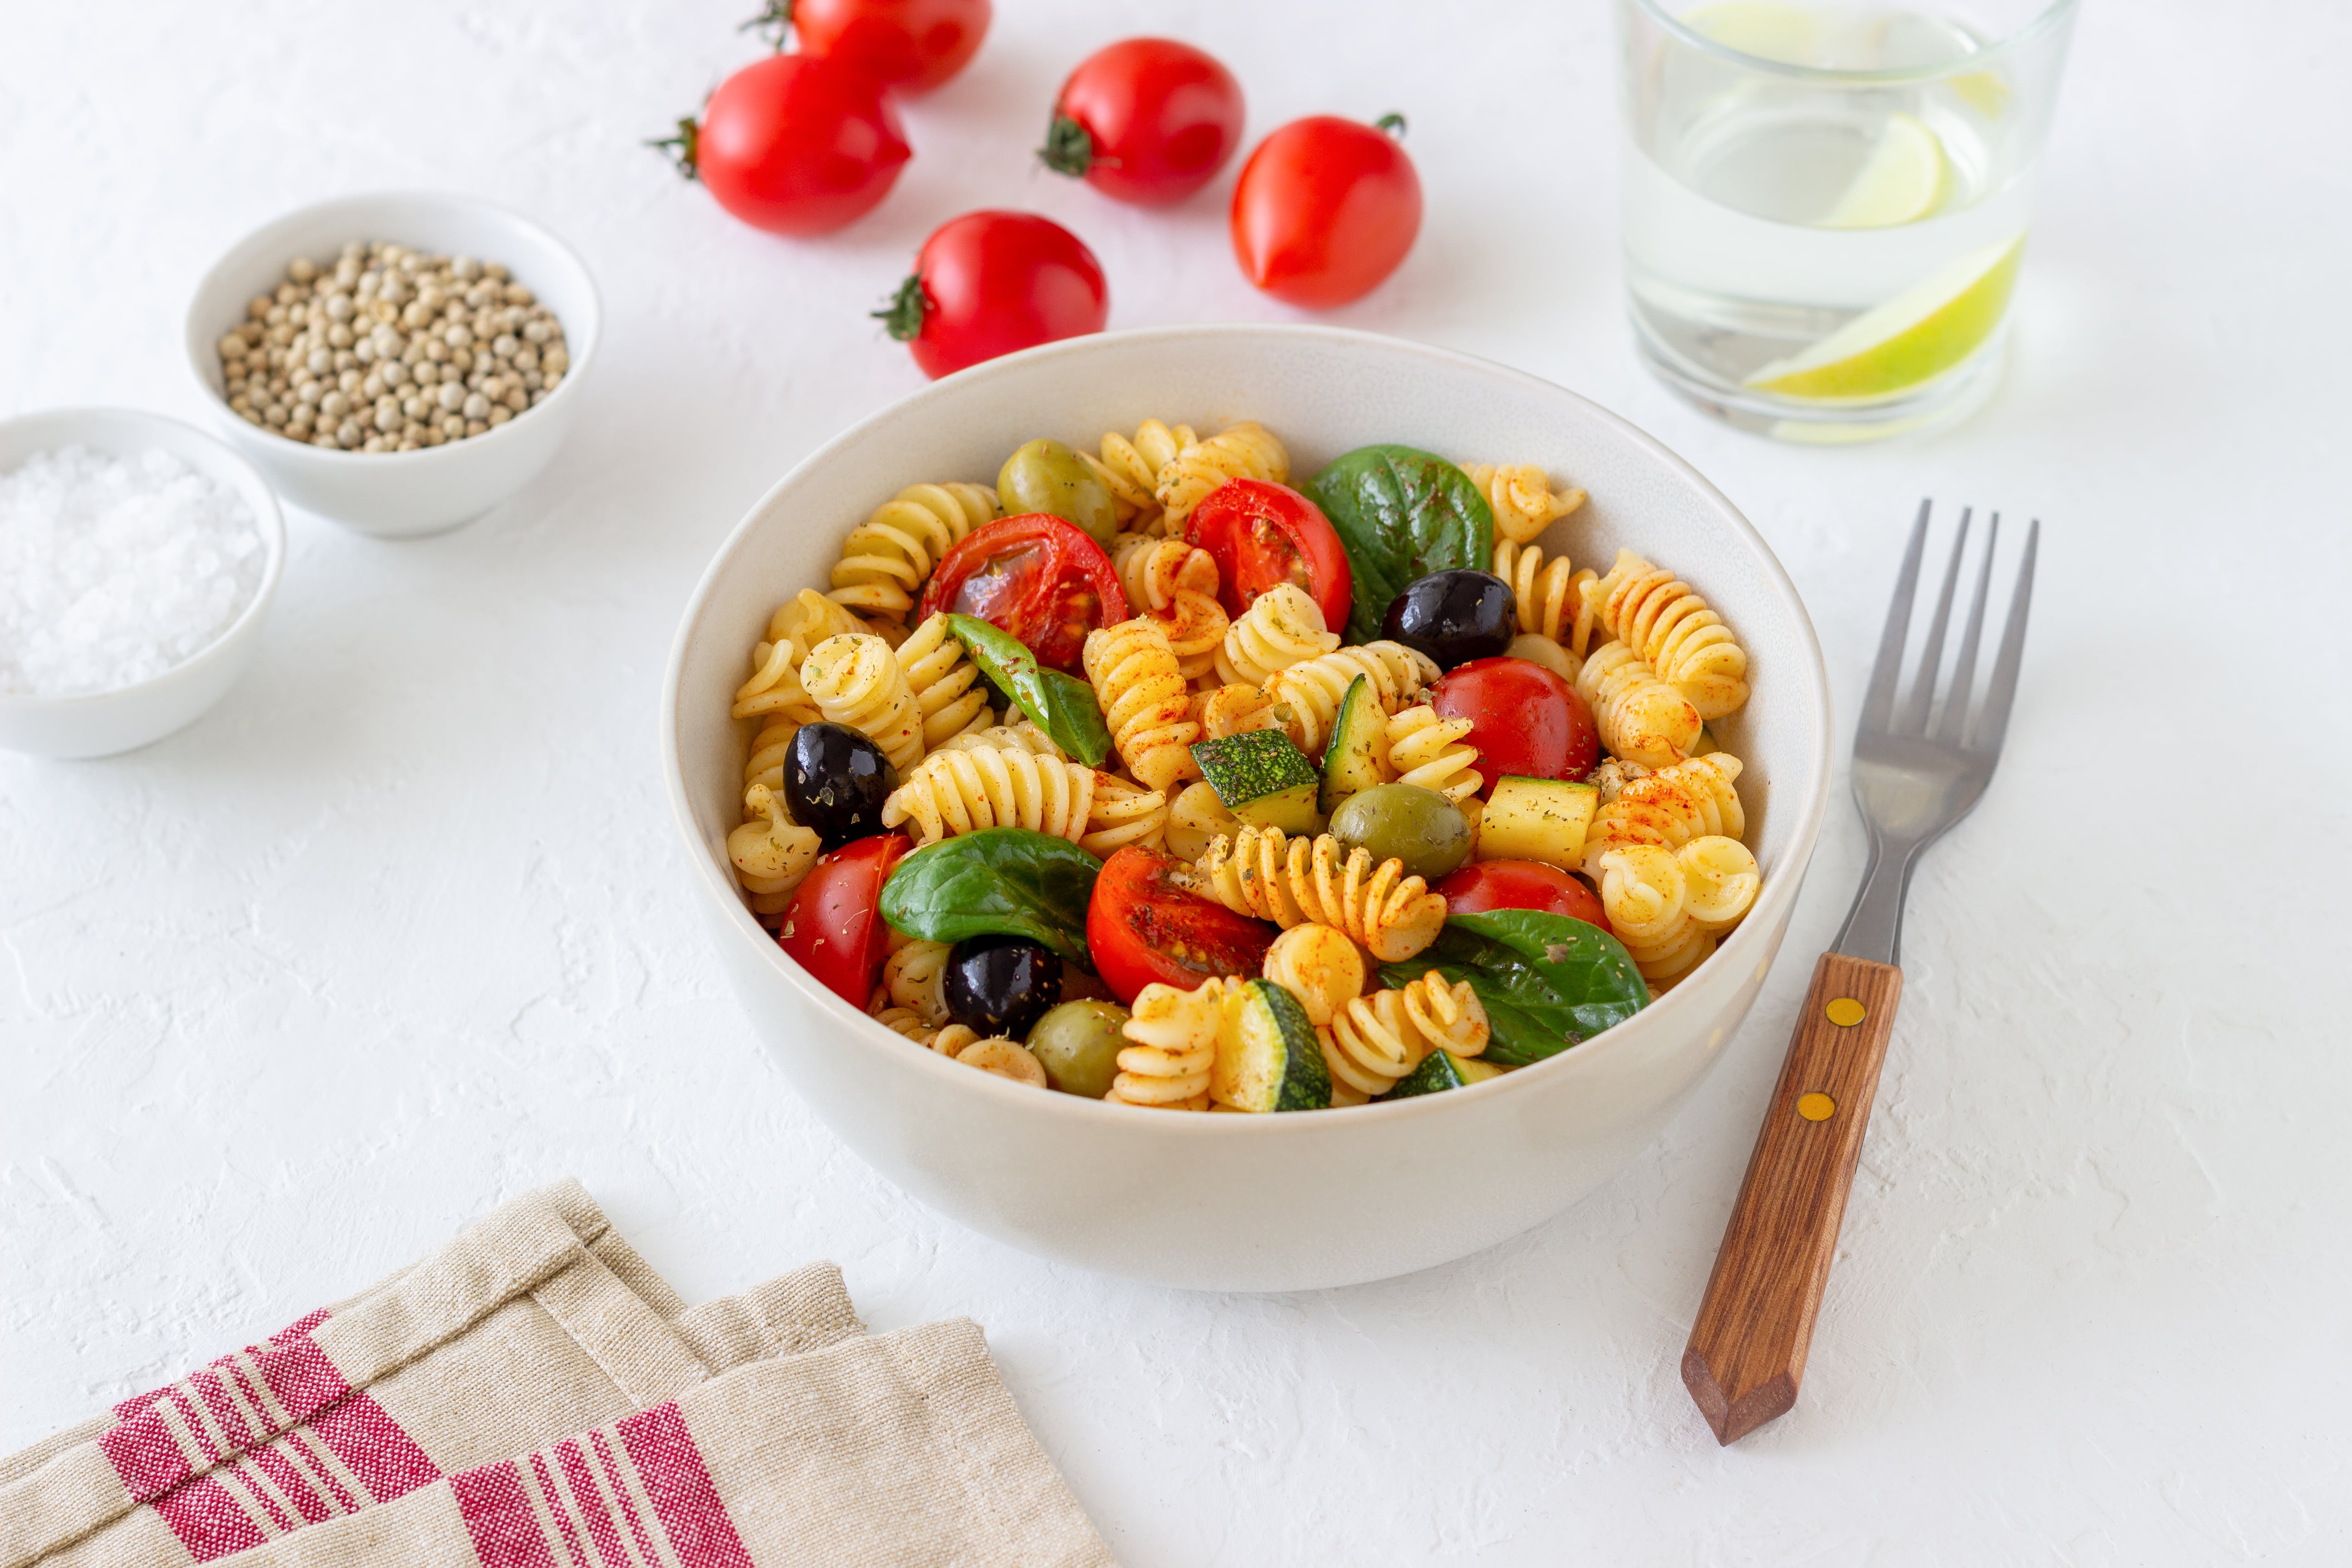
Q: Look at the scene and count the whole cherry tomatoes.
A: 5